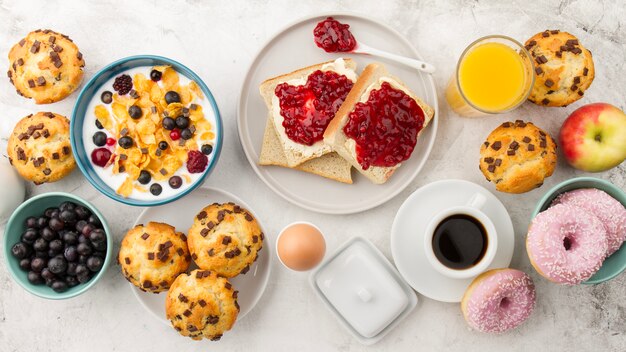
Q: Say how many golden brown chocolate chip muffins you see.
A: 7